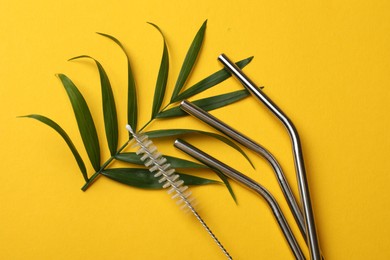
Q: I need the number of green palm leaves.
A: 11